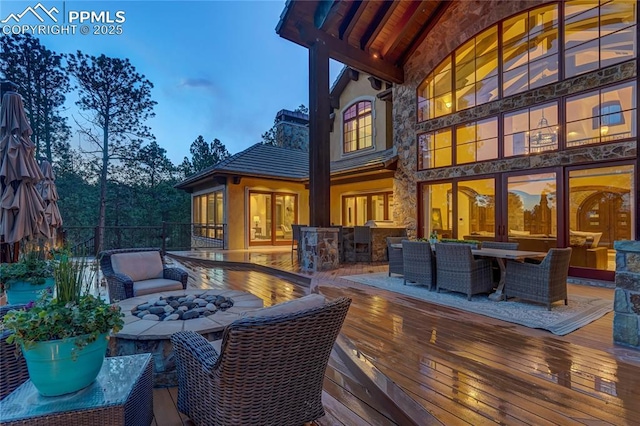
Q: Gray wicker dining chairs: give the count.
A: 5